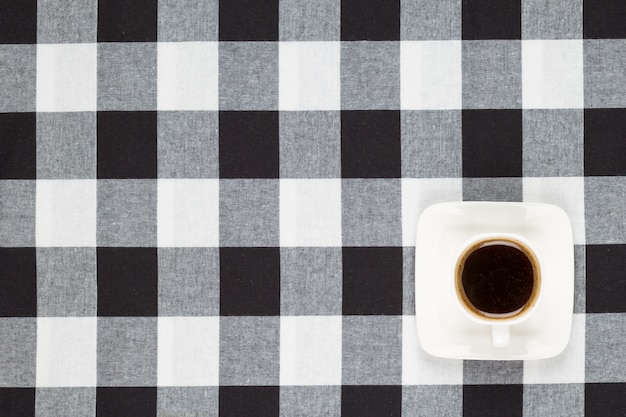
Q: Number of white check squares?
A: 15